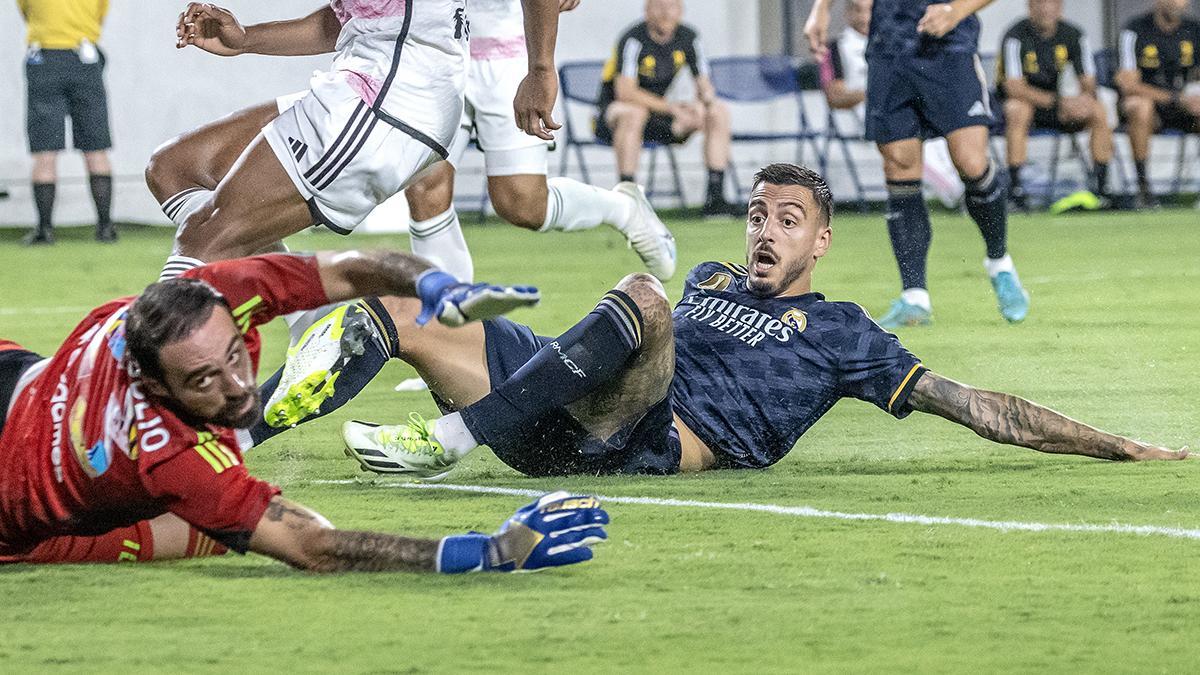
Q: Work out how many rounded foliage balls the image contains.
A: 0